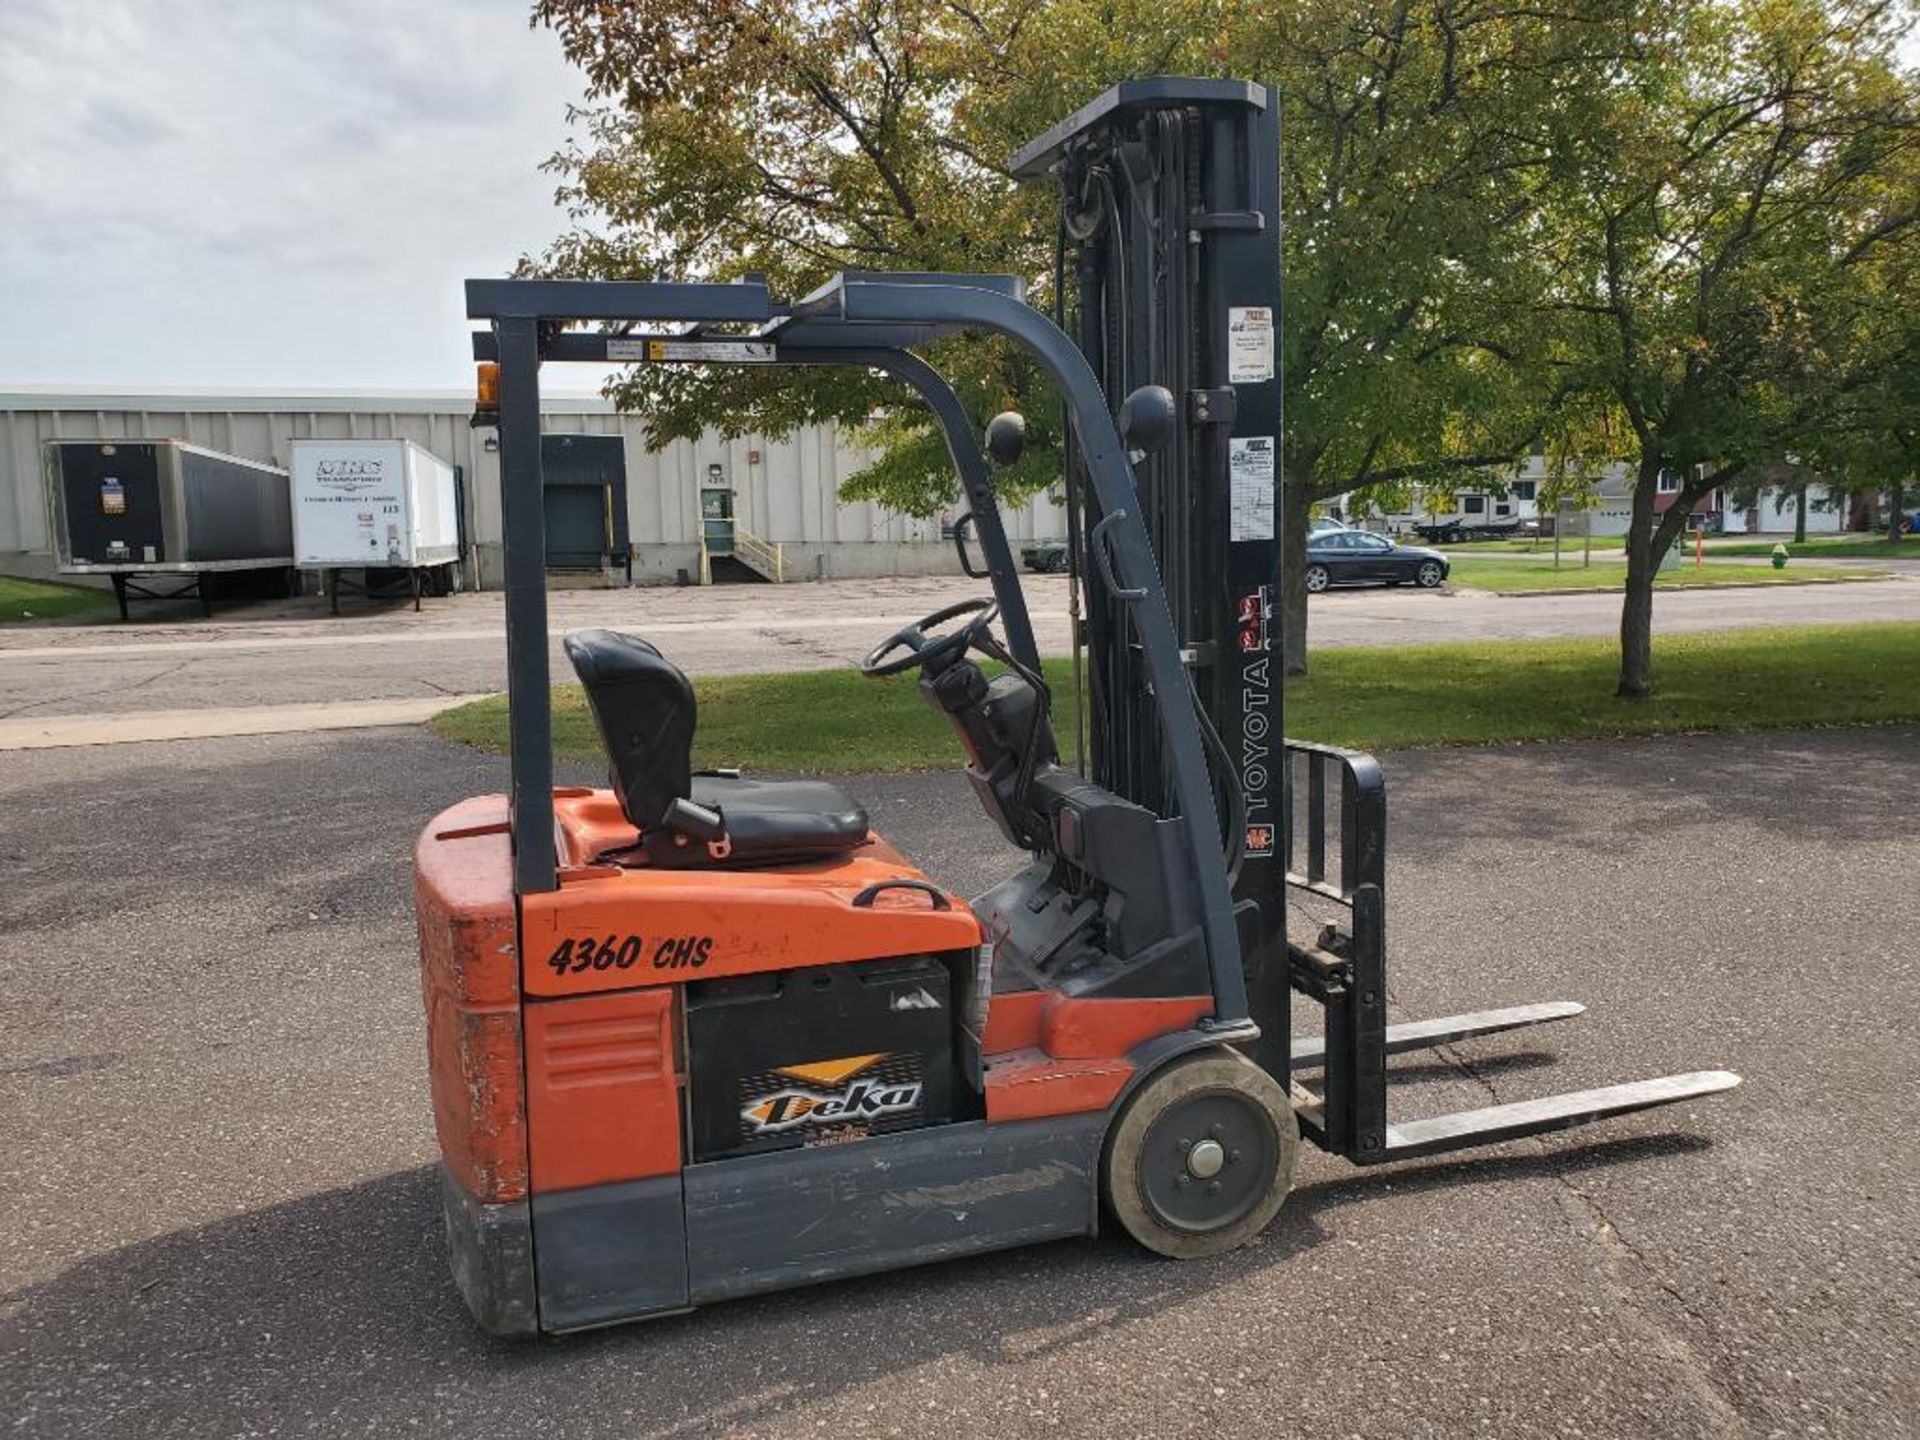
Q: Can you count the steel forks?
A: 2